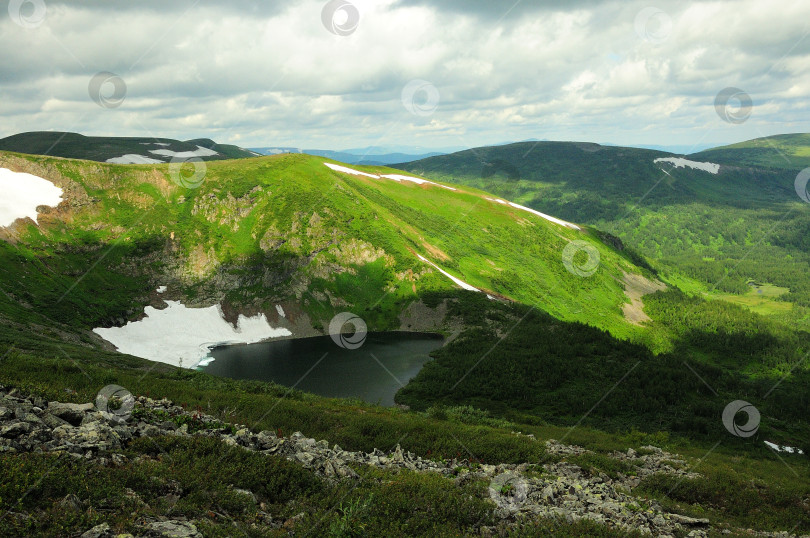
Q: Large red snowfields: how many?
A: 0